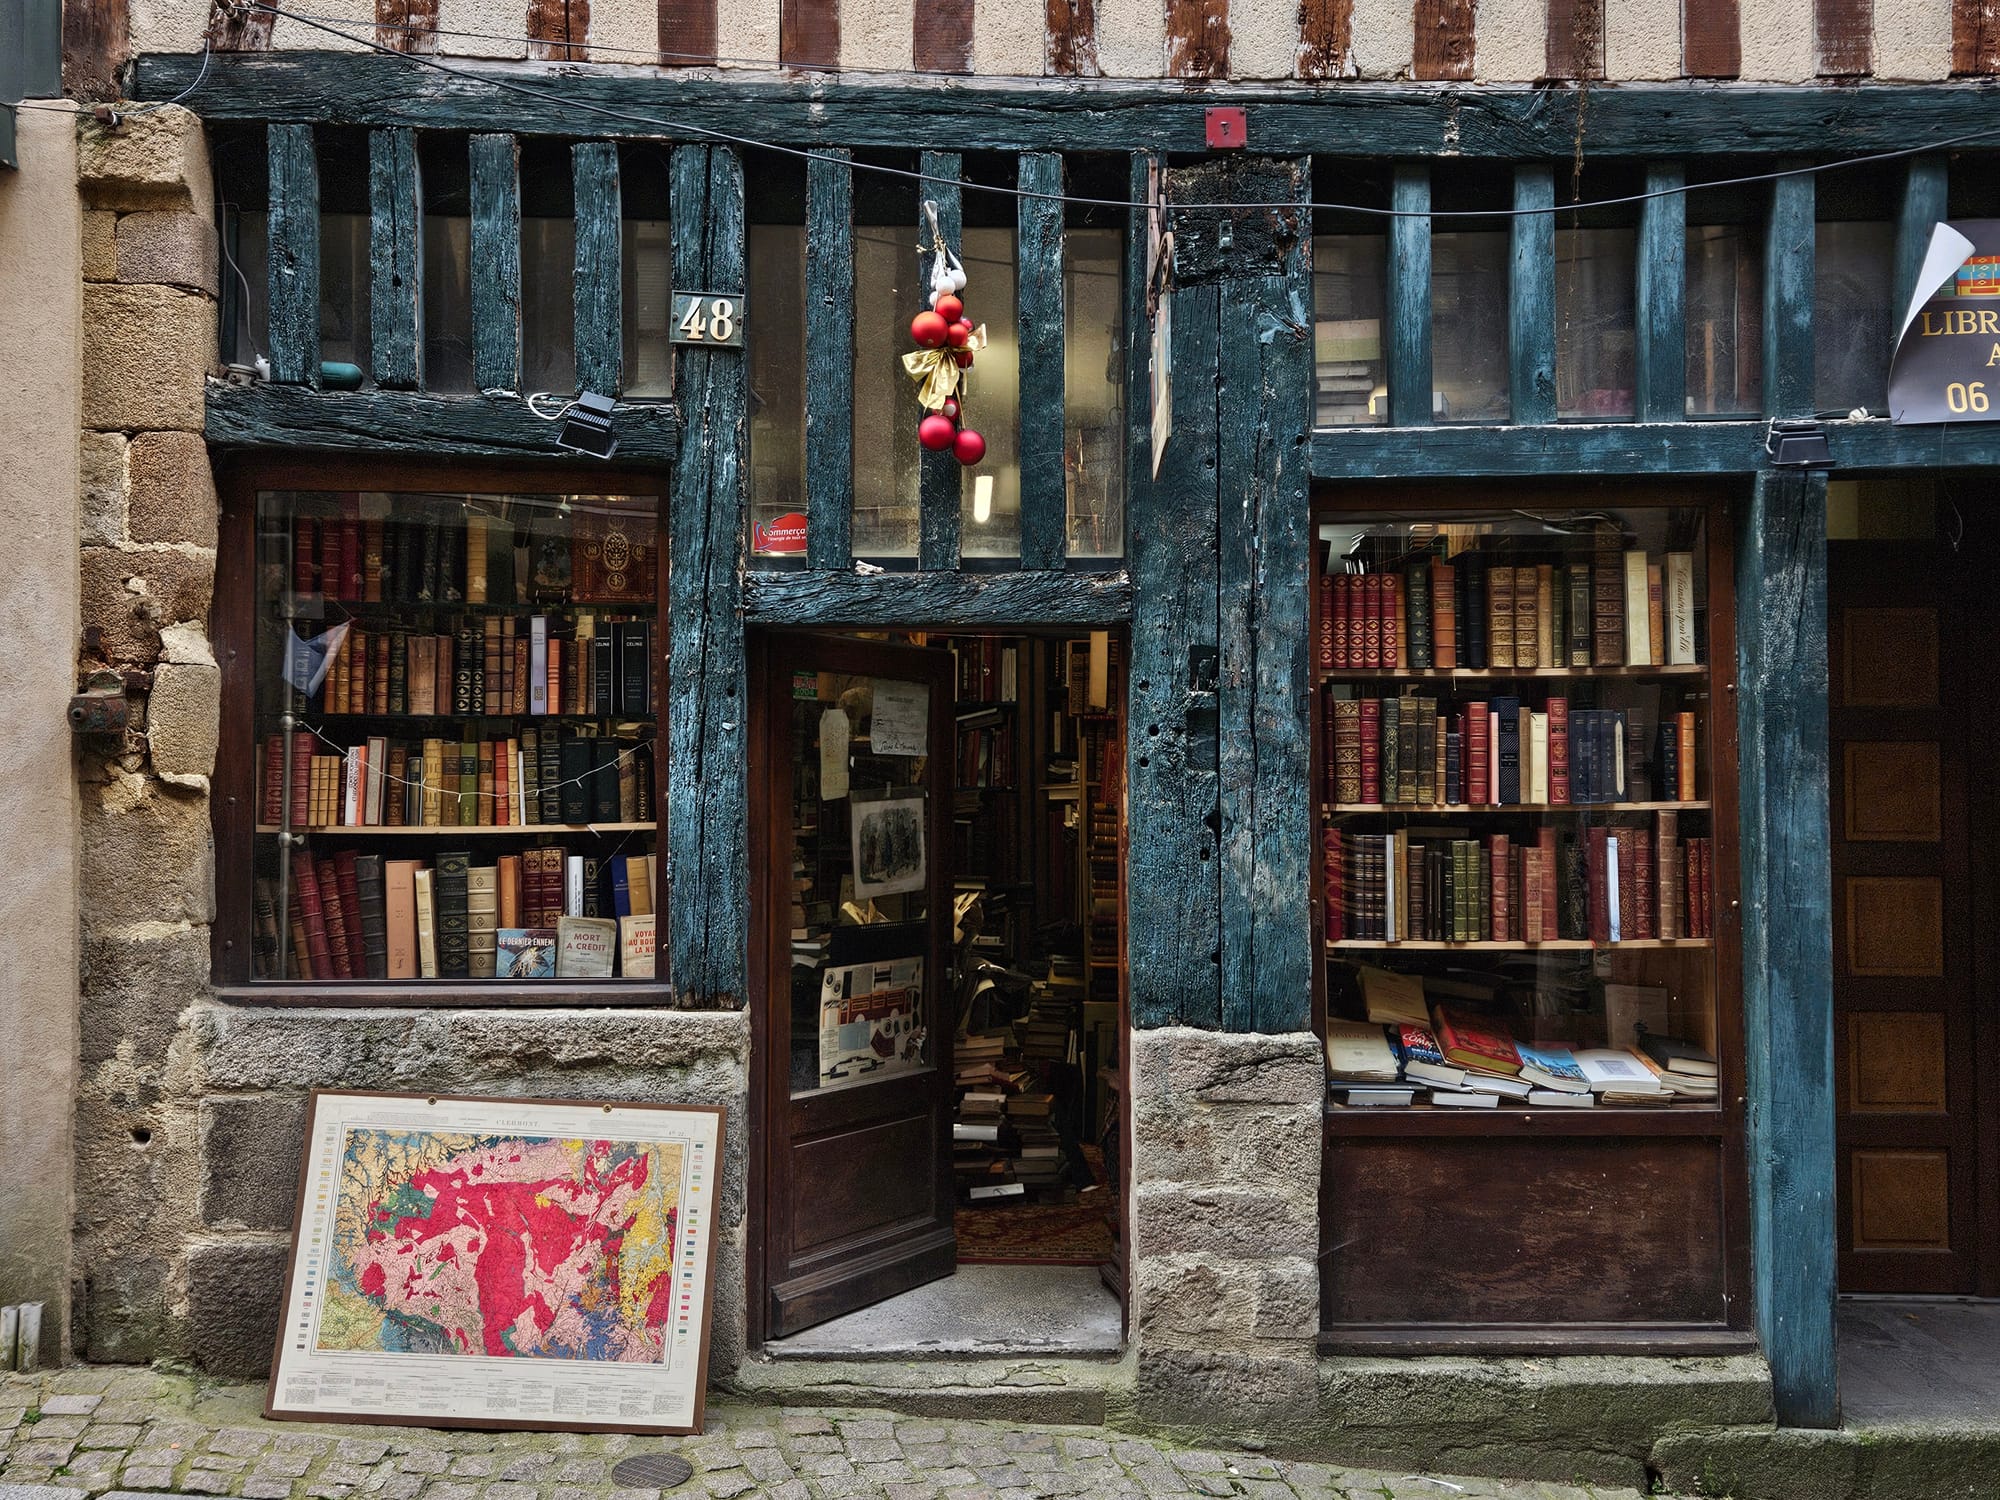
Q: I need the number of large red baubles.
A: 3